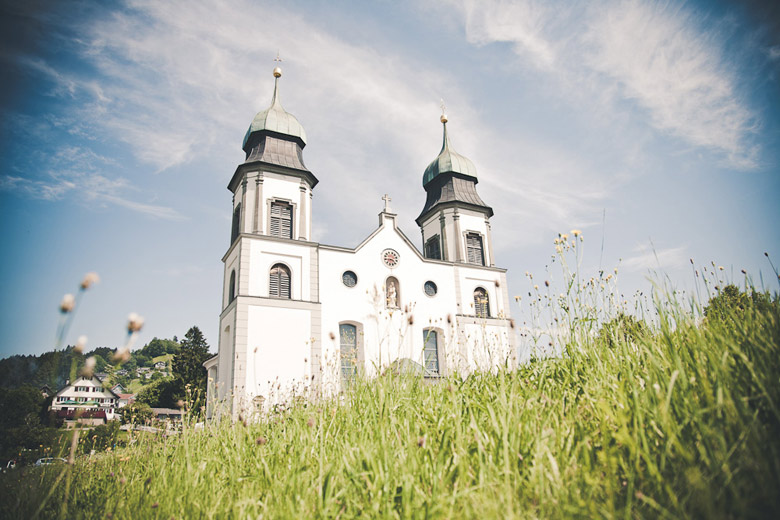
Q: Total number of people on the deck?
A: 0